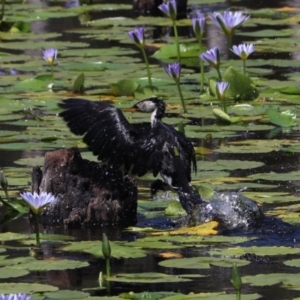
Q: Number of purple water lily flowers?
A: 11